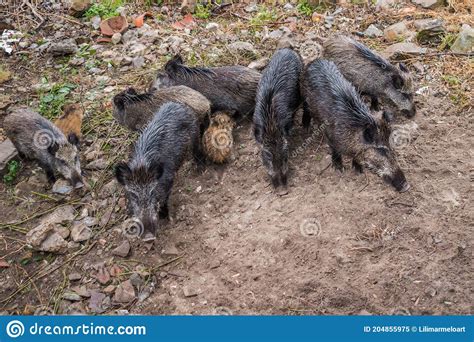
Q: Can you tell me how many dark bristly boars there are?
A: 7